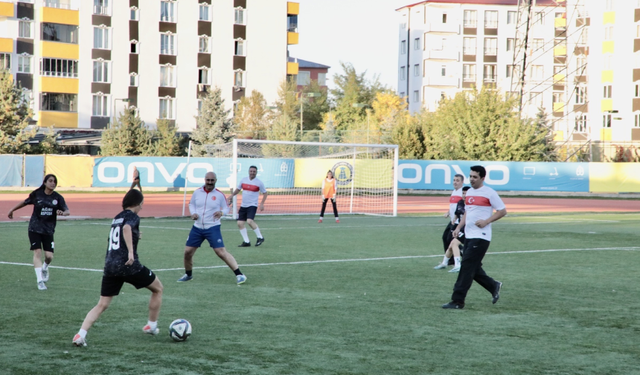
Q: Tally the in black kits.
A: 3